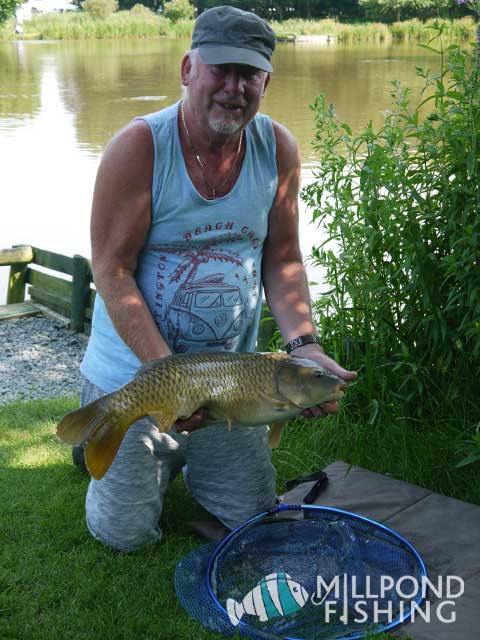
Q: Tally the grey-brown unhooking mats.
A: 1